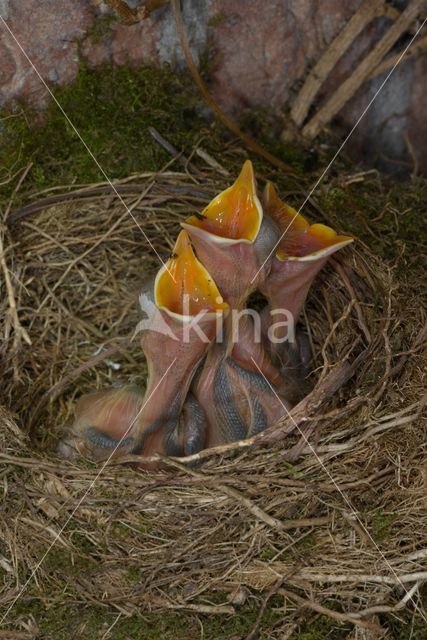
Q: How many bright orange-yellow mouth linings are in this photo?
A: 3